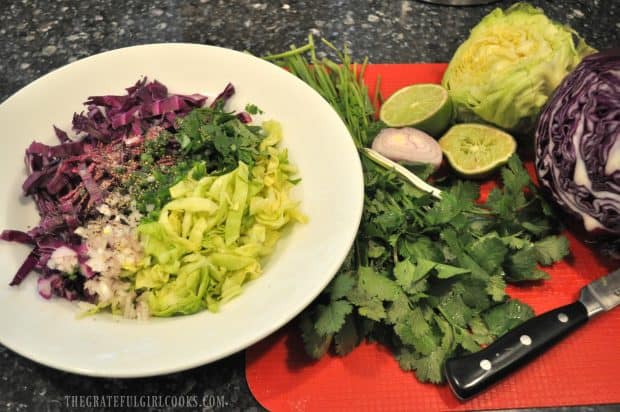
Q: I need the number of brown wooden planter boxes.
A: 0